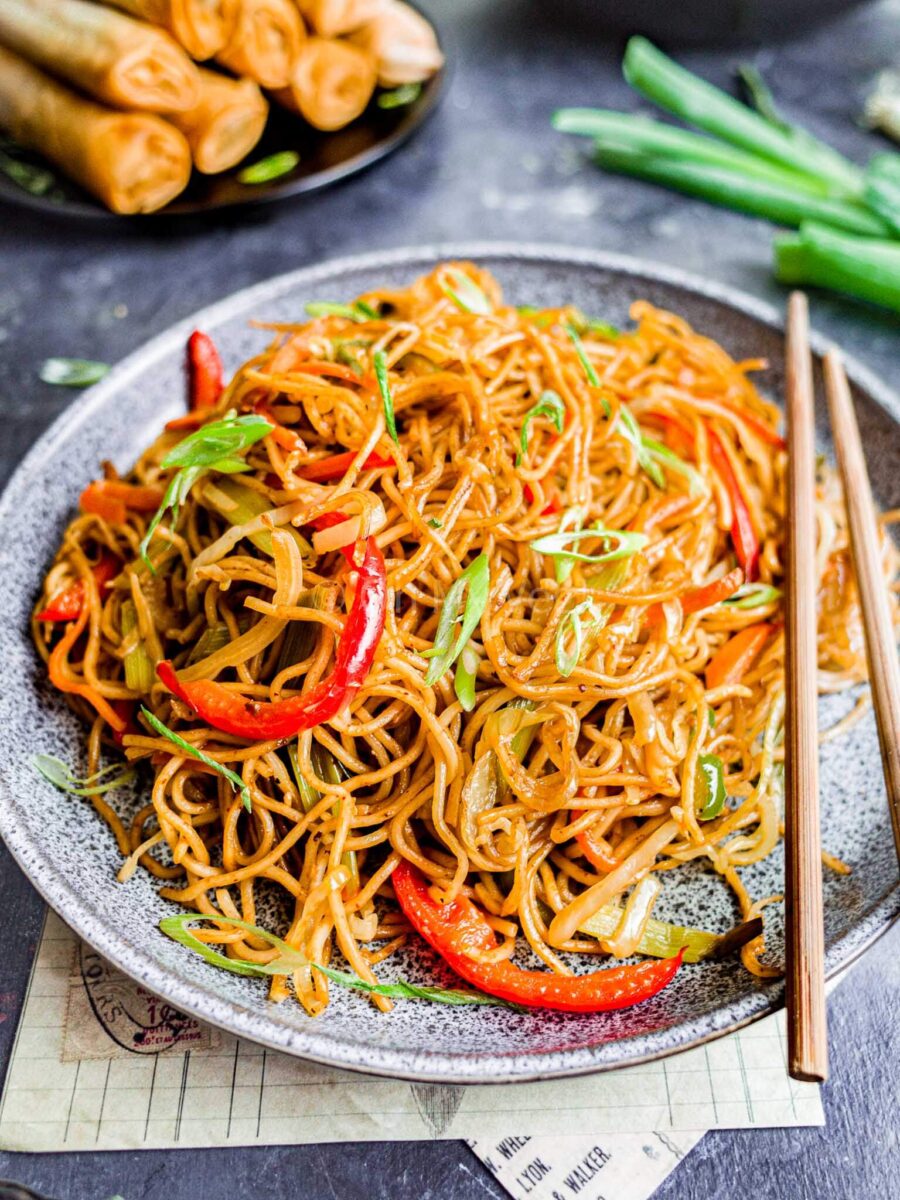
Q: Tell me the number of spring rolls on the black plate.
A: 8